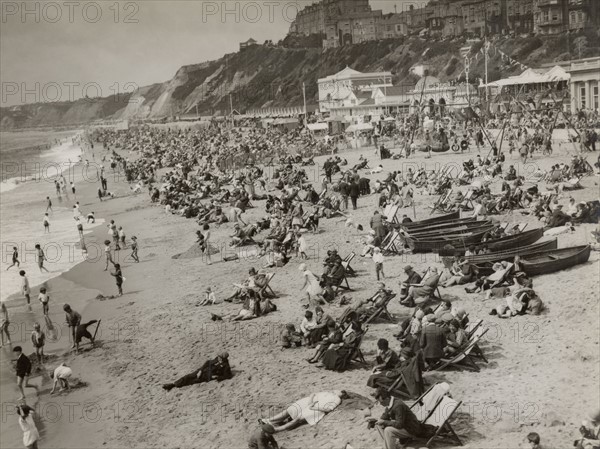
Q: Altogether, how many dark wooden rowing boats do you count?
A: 7